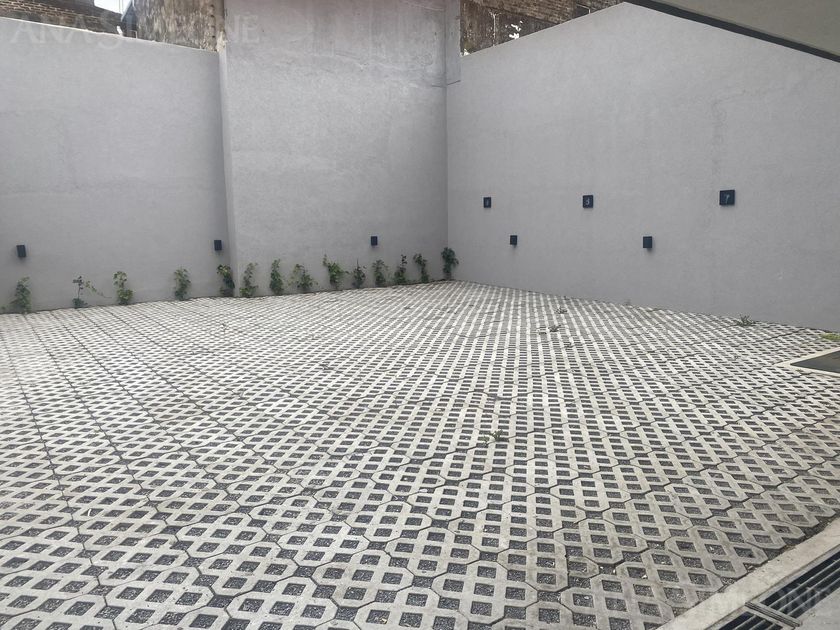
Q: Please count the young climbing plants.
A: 14